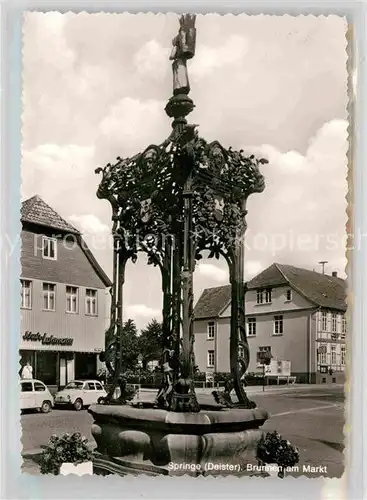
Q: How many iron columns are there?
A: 4